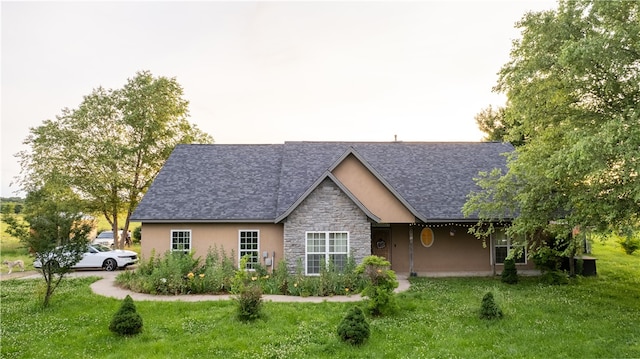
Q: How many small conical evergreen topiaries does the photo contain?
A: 4